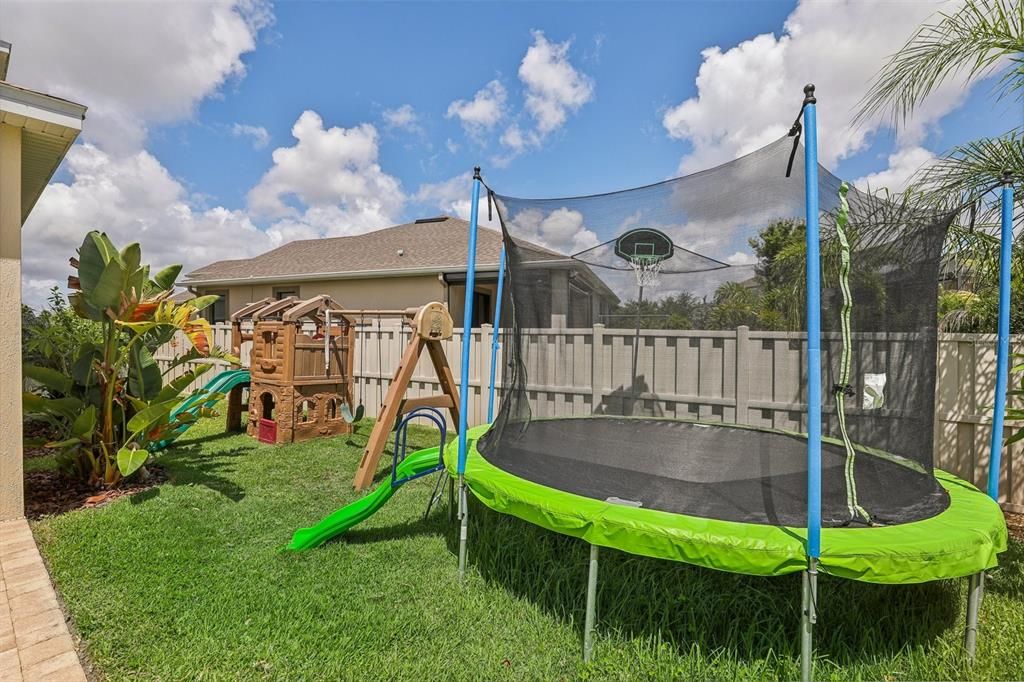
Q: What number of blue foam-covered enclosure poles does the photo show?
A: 4